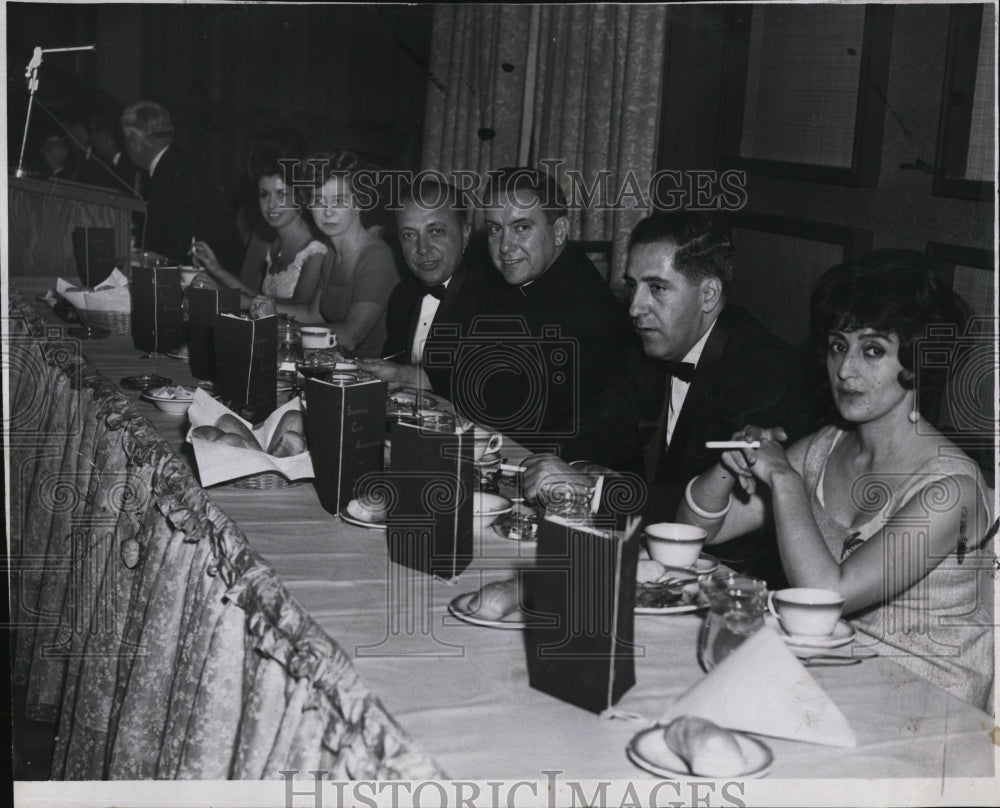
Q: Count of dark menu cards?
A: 7